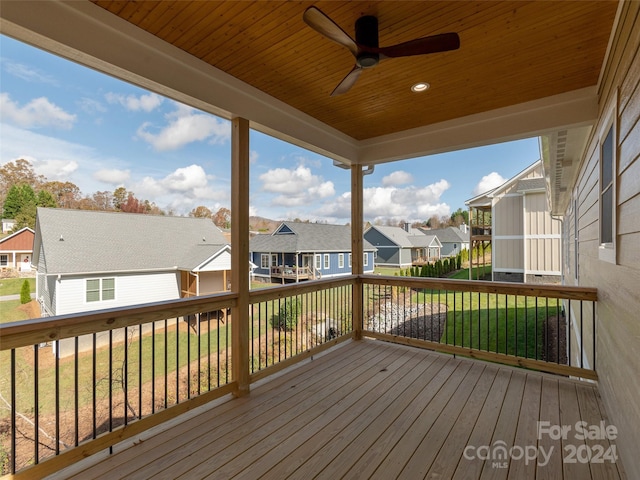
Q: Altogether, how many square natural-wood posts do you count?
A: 2